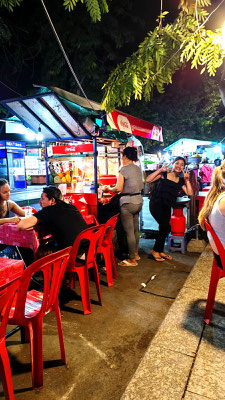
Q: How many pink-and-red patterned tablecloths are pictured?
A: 2